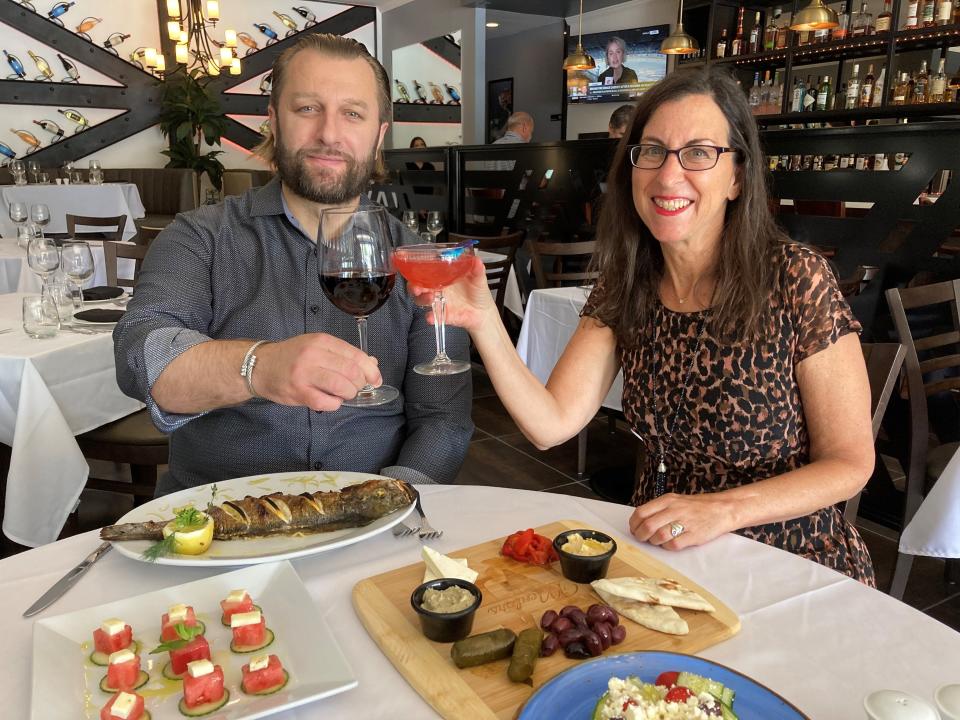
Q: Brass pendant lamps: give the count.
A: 3